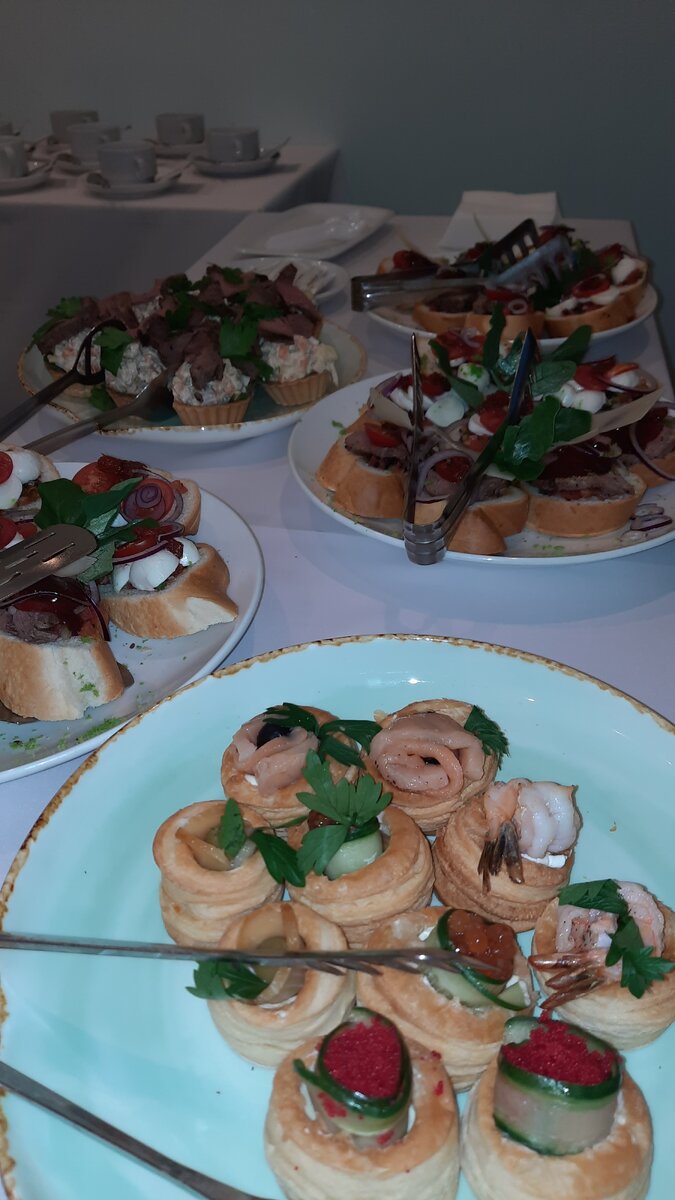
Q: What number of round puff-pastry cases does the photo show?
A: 10